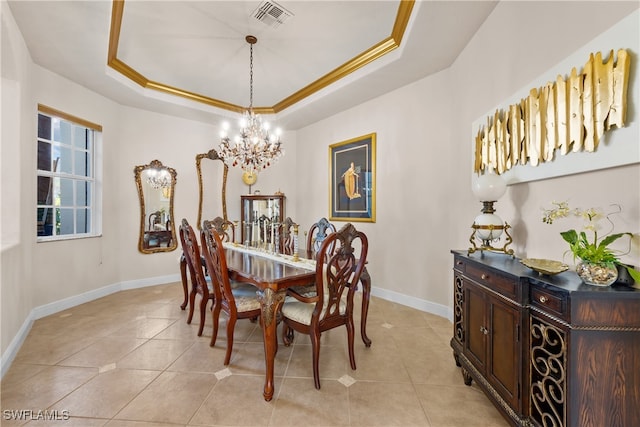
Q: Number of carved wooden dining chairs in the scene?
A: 6